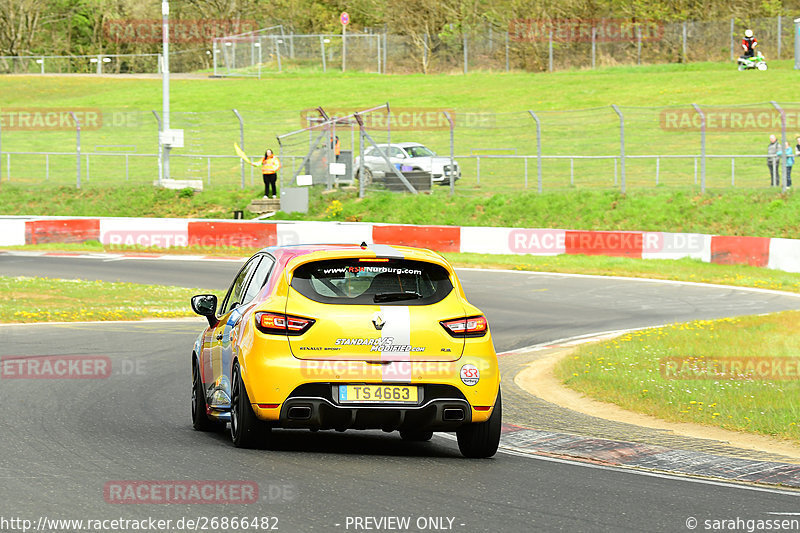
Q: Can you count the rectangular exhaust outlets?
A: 2